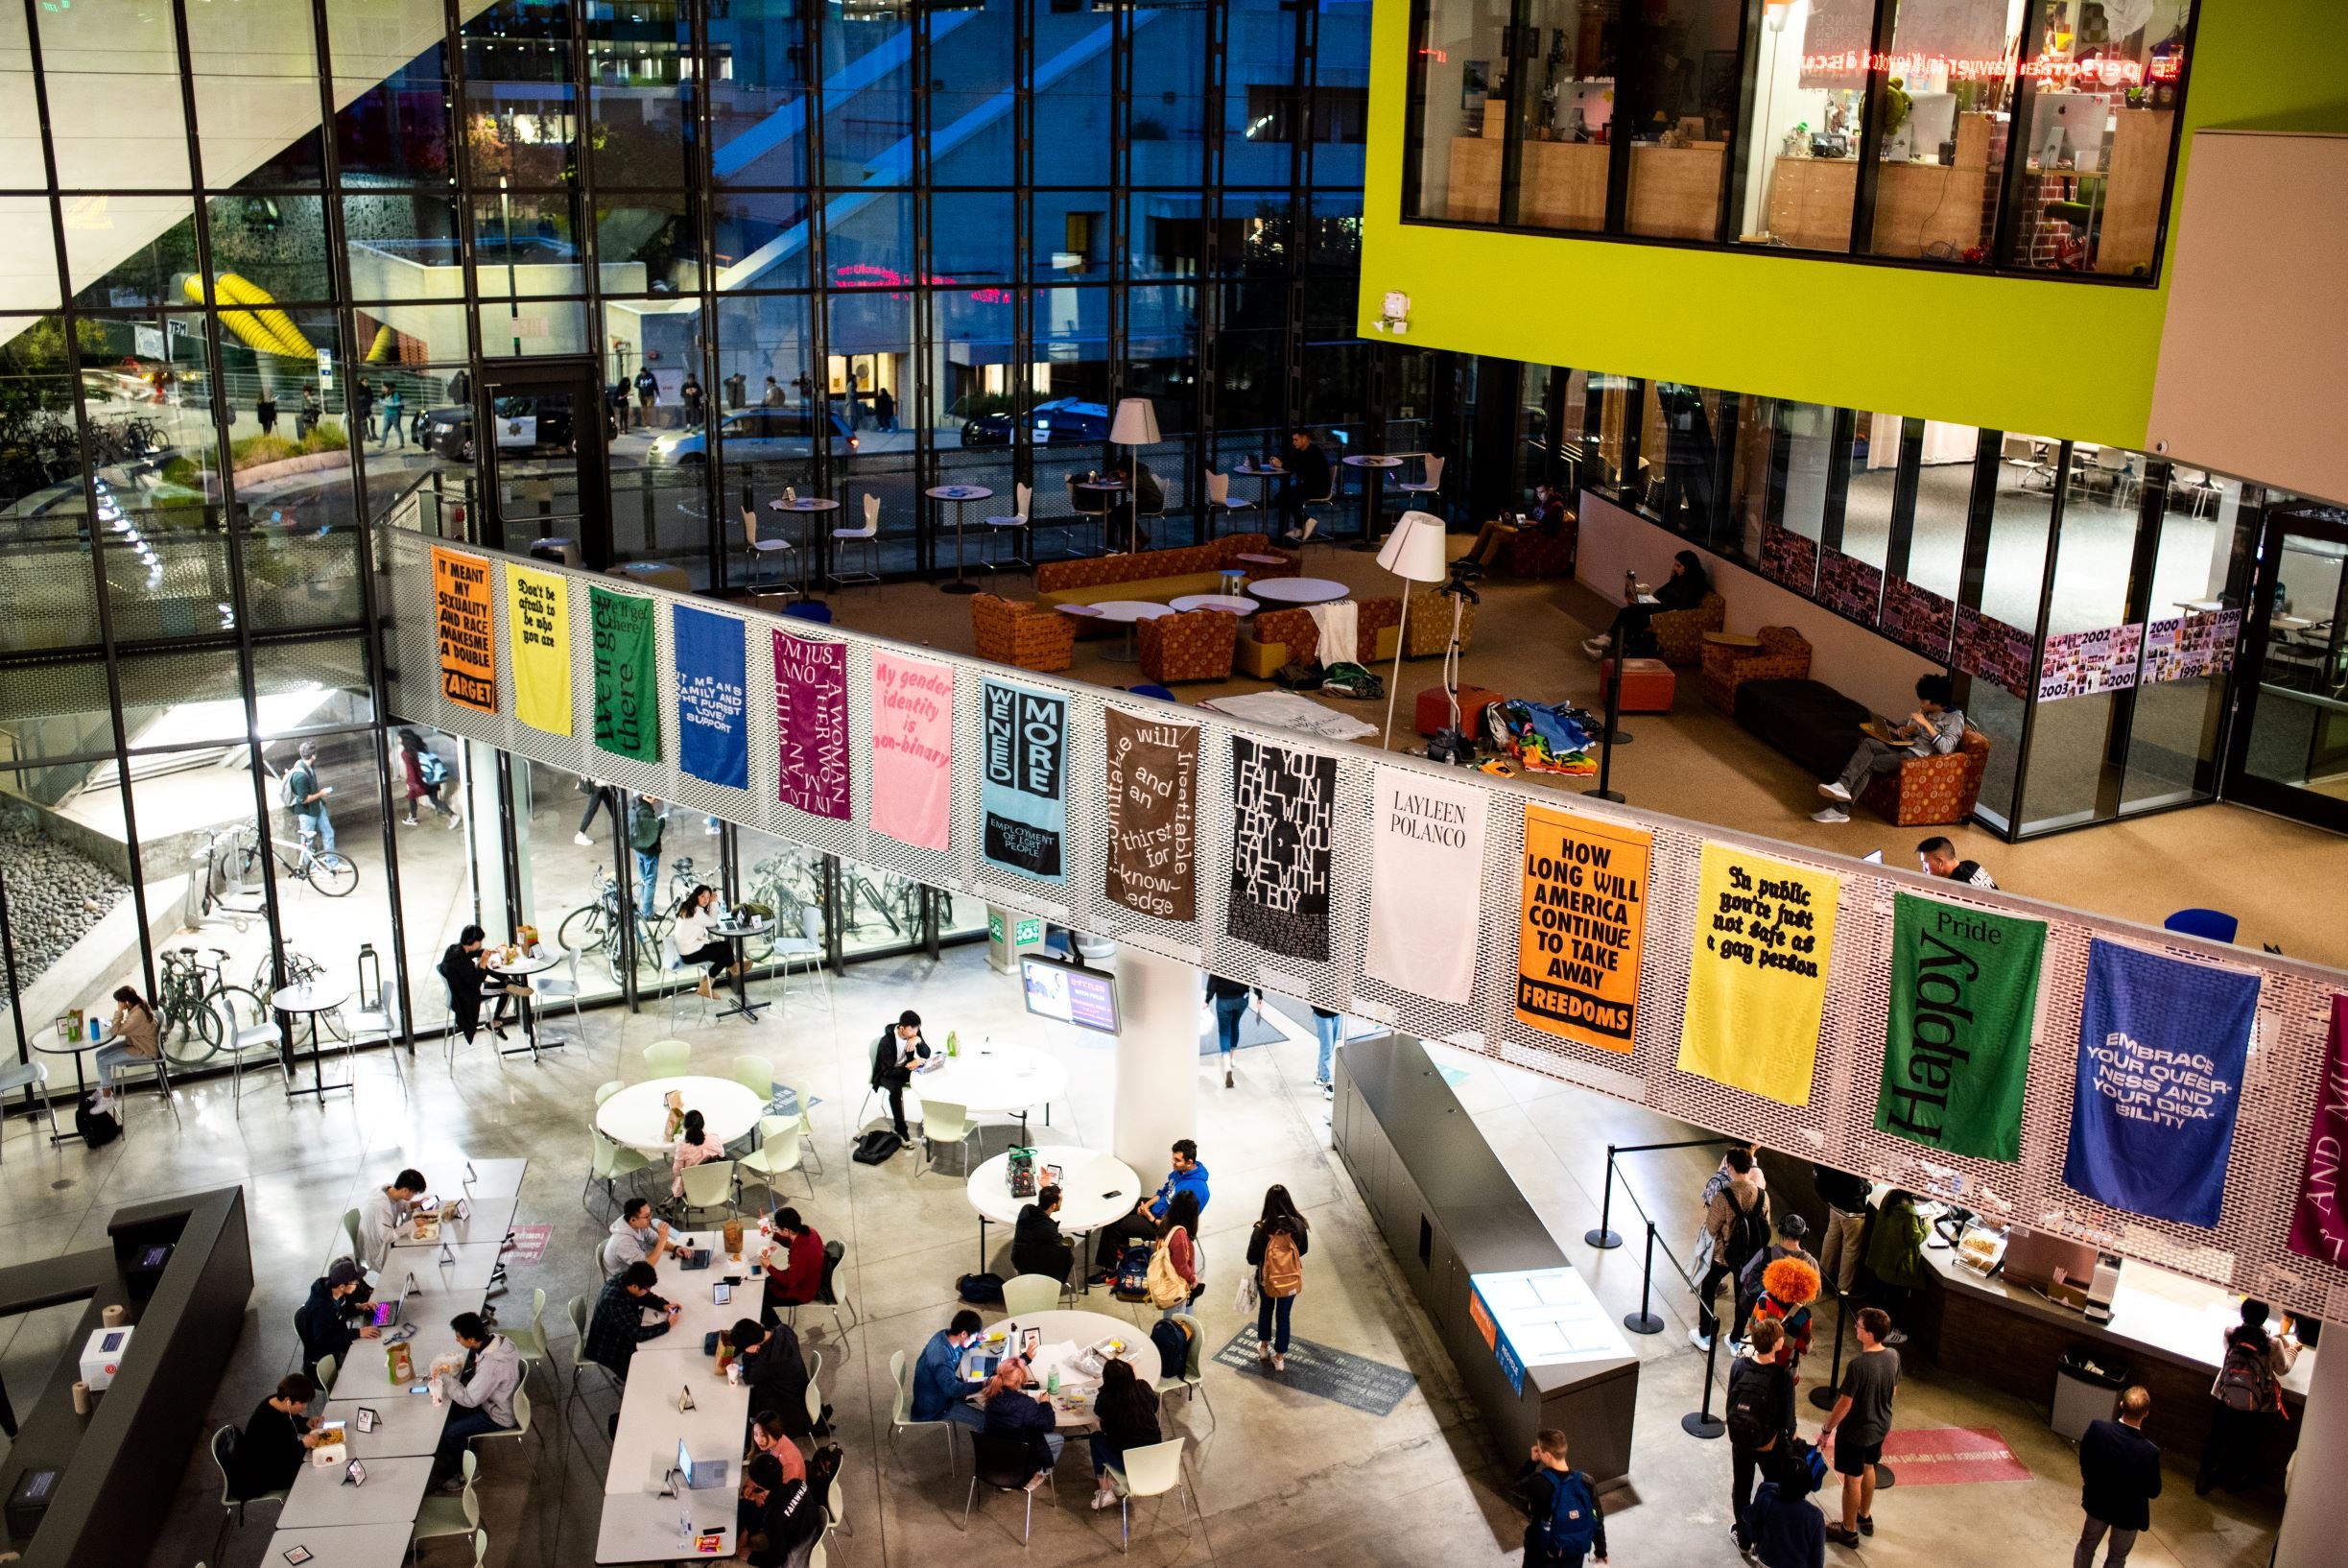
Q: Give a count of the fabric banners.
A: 15